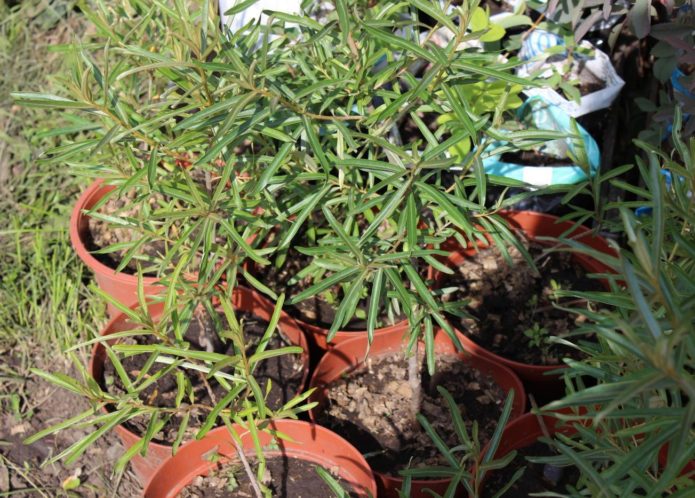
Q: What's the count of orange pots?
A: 7